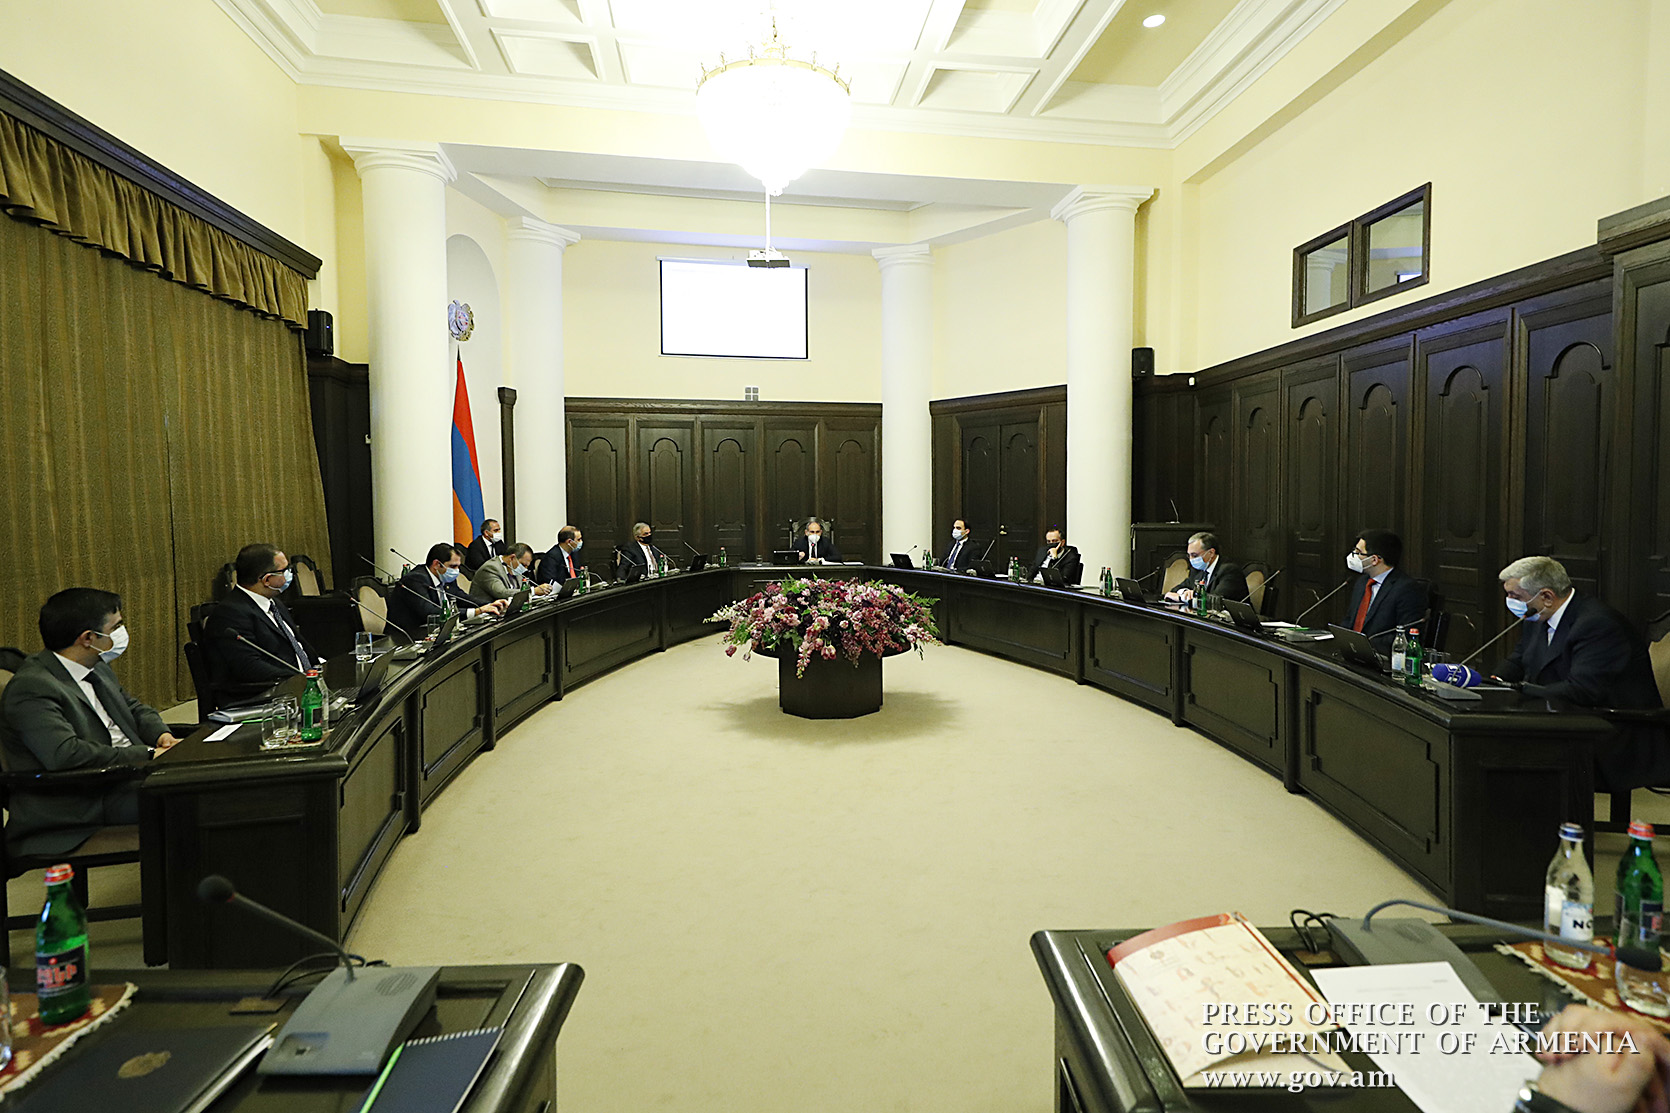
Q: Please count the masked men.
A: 13